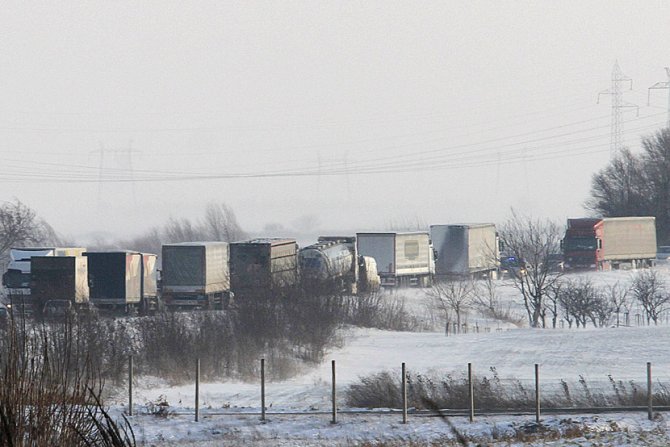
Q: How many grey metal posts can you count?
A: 8